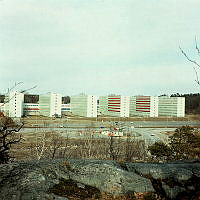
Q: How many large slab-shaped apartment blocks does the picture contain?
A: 6